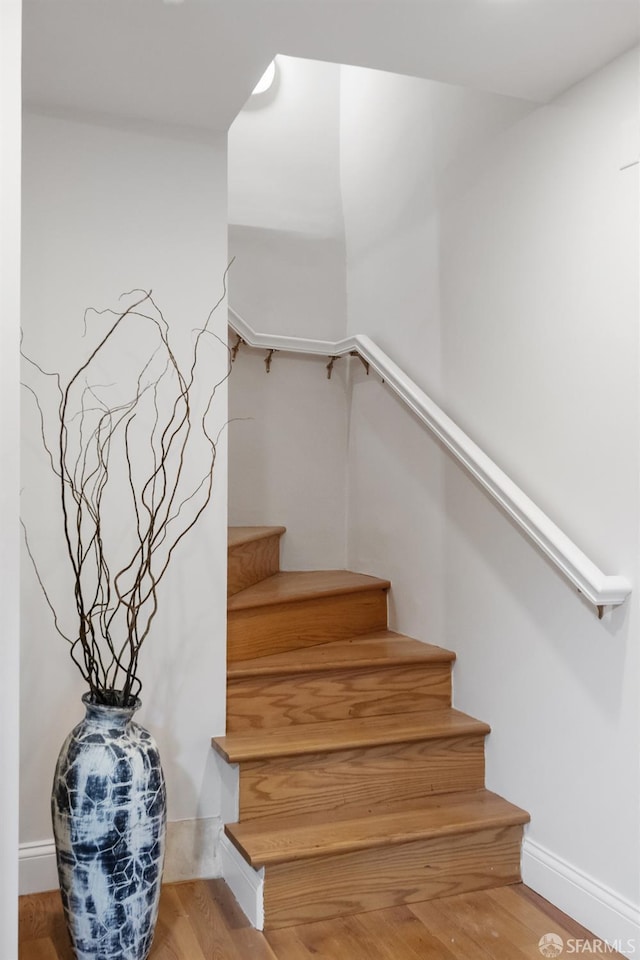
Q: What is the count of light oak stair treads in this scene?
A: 5